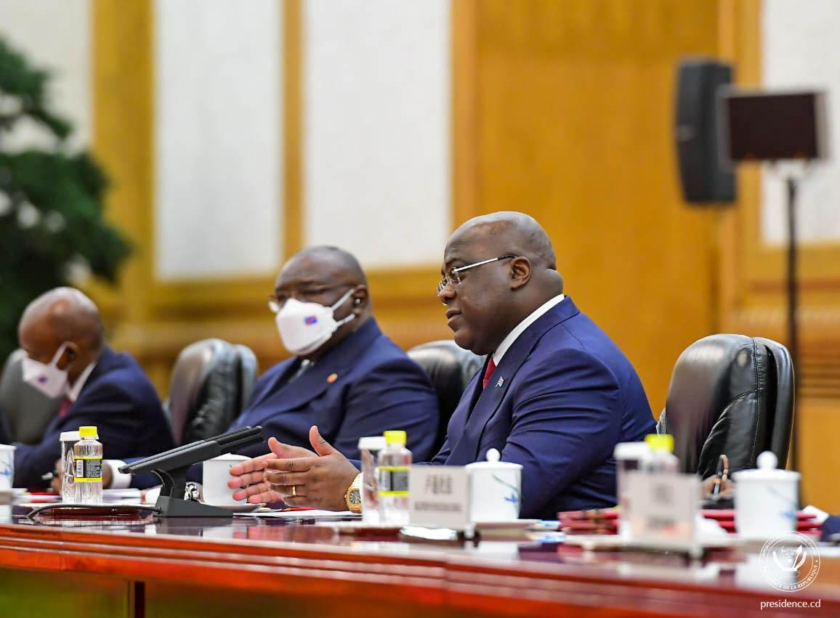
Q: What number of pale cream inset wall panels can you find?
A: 4